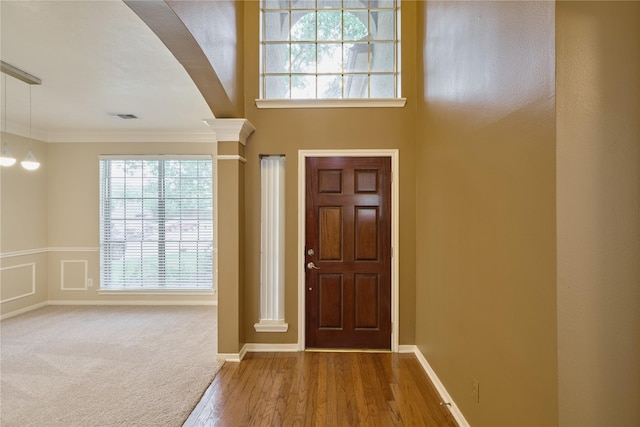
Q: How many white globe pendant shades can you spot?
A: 2